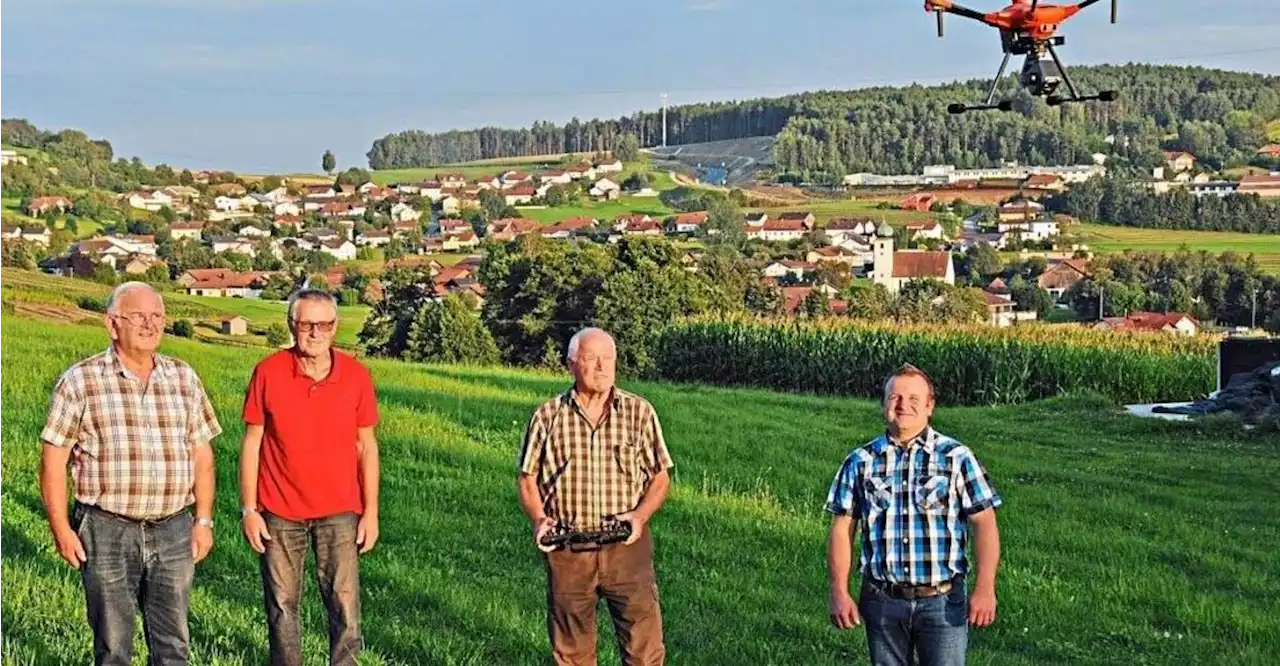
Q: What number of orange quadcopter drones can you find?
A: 1